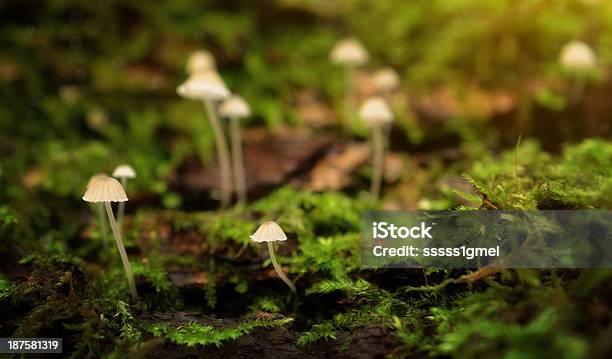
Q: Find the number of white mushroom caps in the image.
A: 11